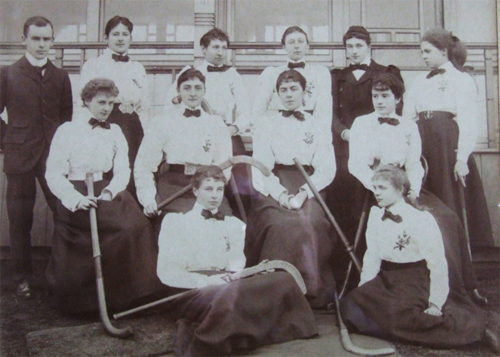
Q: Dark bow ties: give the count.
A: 11